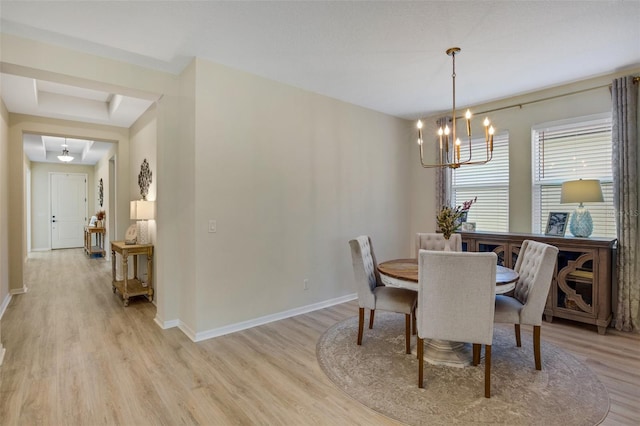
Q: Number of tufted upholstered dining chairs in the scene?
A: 4